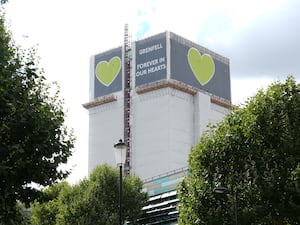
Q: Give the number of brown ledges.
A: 3